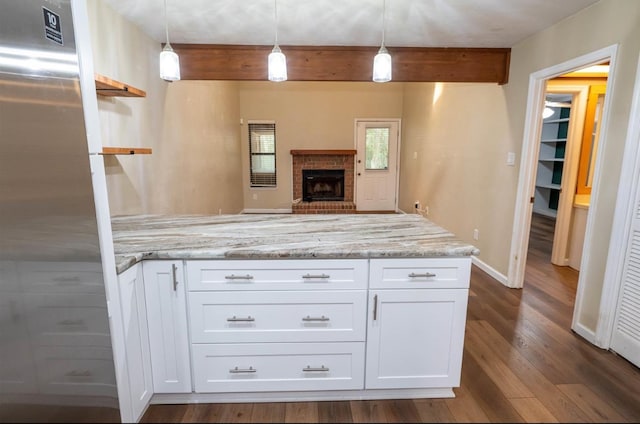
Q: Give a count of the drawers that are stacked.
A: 3